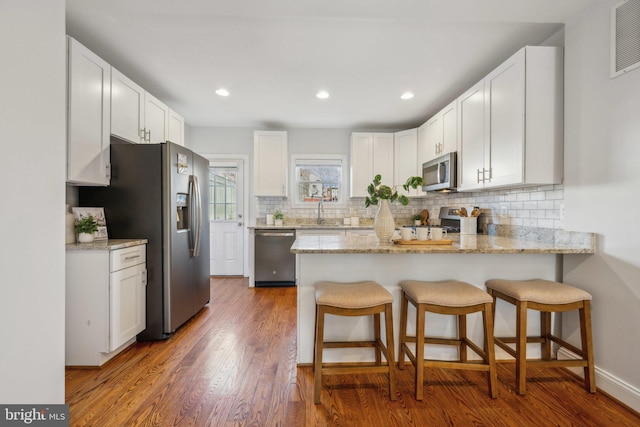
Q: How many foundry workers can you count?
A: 0